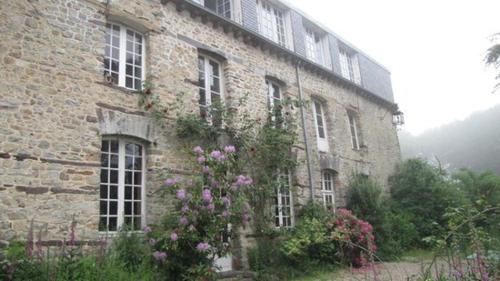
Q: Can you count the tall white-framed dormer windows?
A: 4